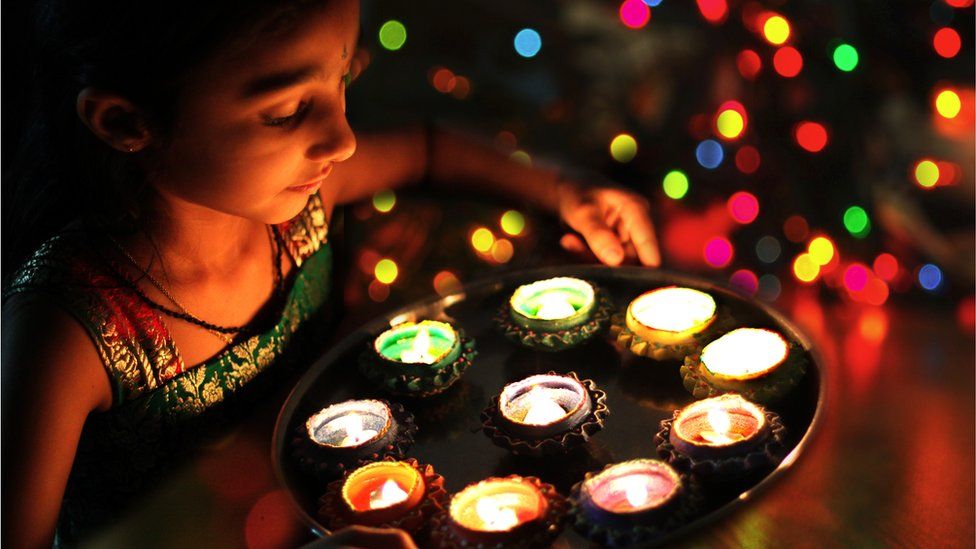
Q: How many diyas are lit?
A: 10